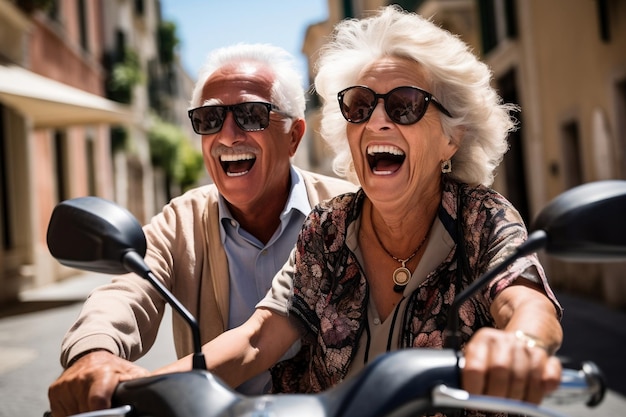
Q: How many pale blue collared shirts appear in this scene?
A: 1